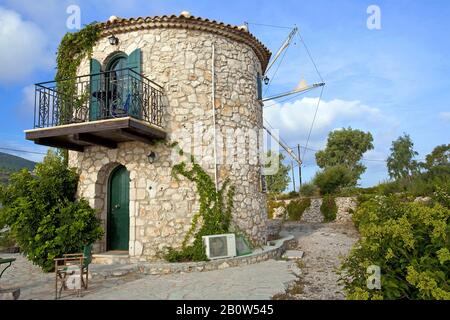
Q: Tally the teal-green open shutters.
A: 2